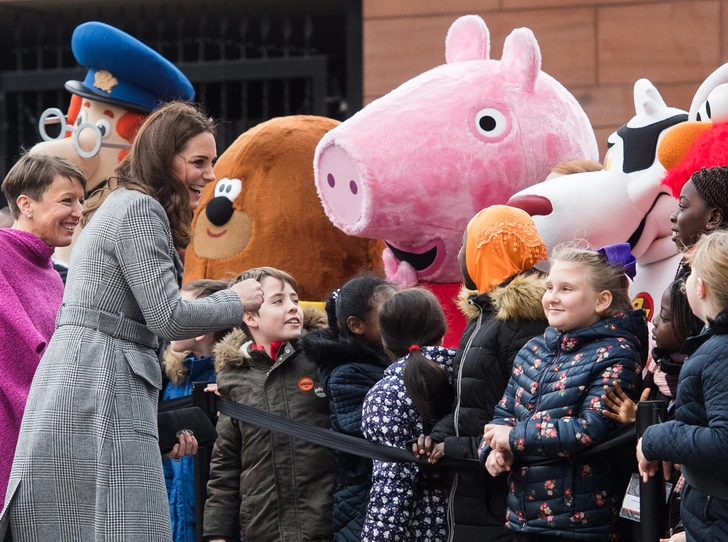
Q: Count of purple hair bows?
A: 1